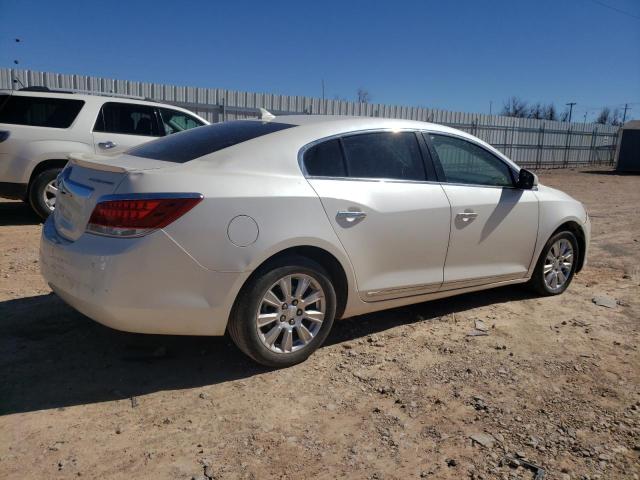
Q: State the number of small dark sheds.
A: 1